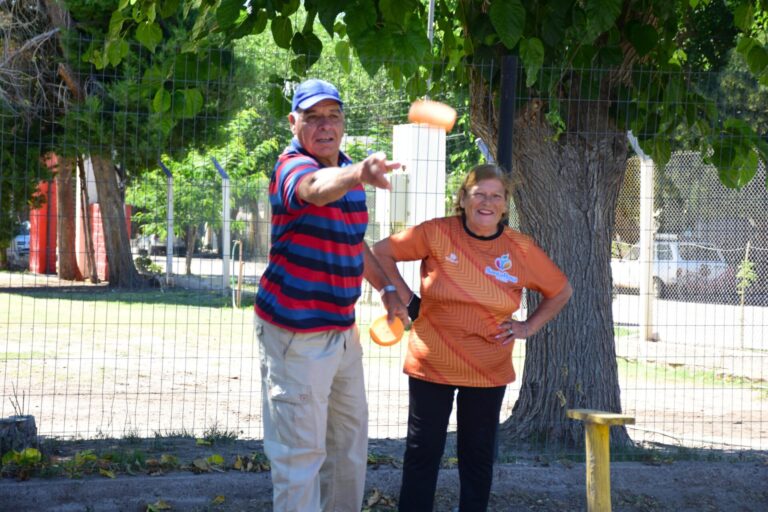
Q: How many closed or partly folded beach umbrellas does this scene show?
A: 0